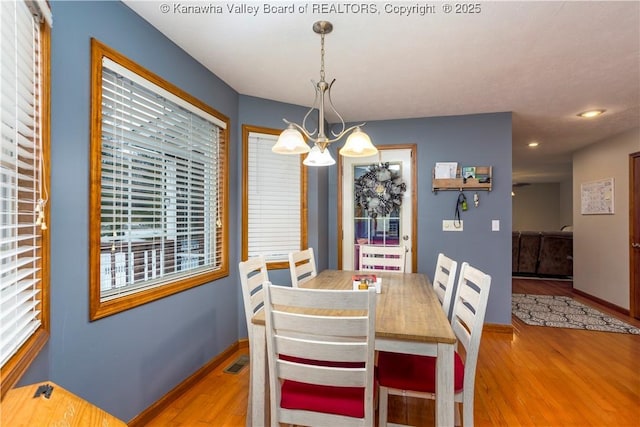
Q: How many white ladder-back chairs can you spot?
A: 6